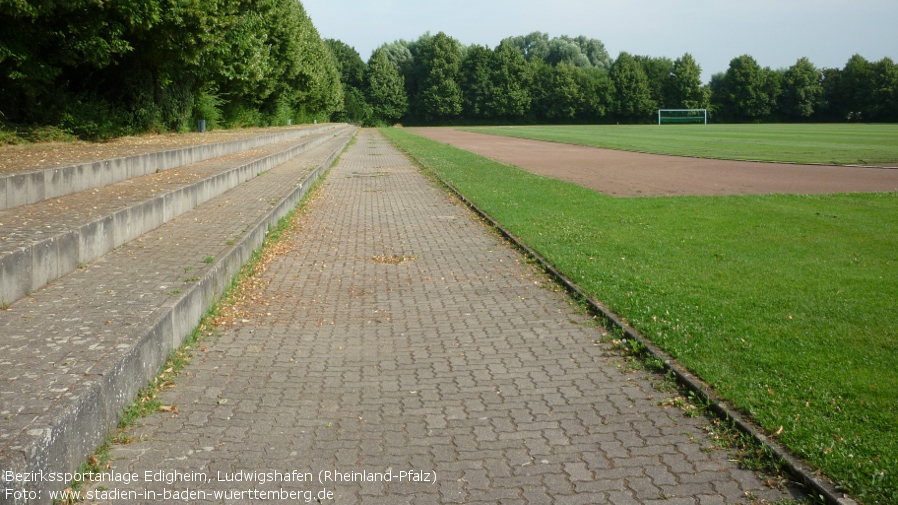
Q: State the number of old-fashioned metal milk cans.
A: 0